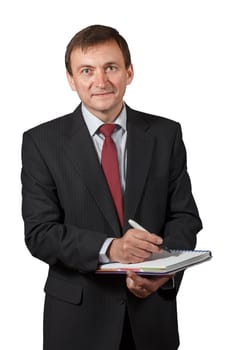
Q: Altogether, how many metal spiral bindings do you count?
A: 1